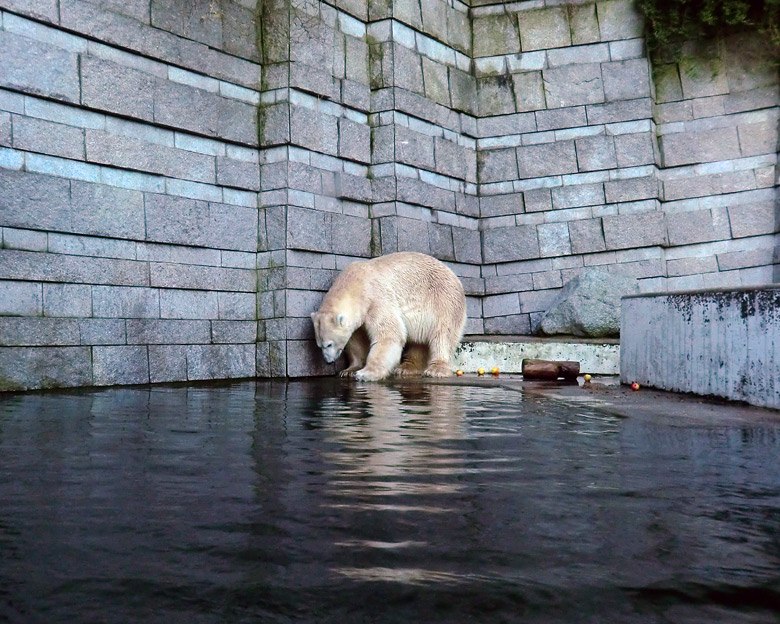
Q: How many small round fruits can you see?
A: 5